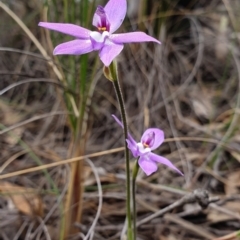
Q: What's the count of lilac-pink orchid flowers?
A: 2